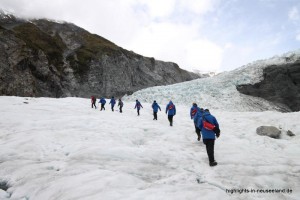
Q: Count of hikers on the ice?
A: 10